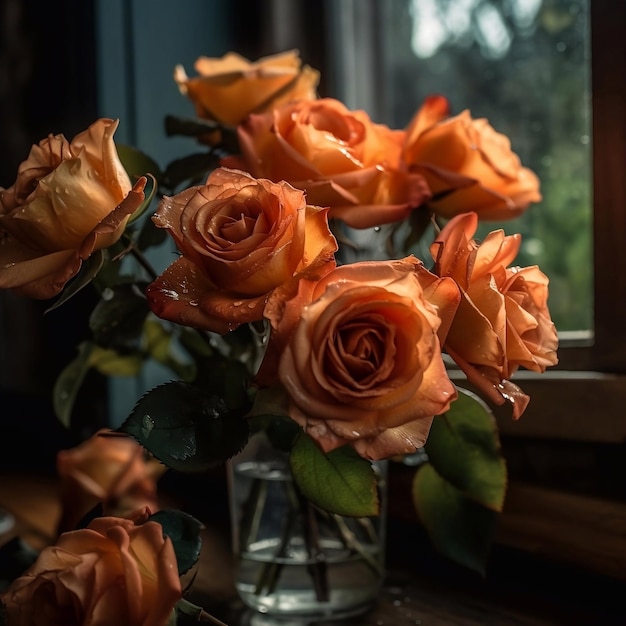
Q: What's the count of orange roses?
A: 9